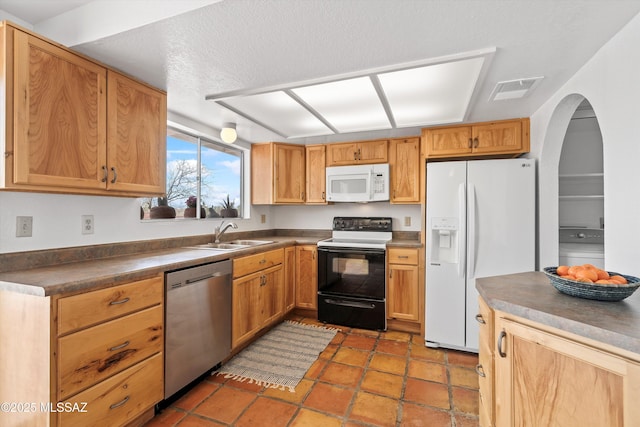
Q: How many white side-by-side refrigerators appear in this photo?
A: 1